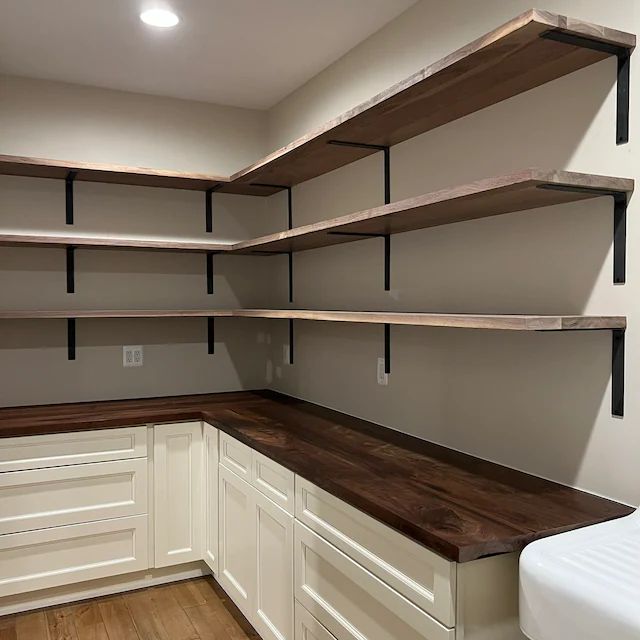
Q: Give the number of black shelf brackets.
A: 15